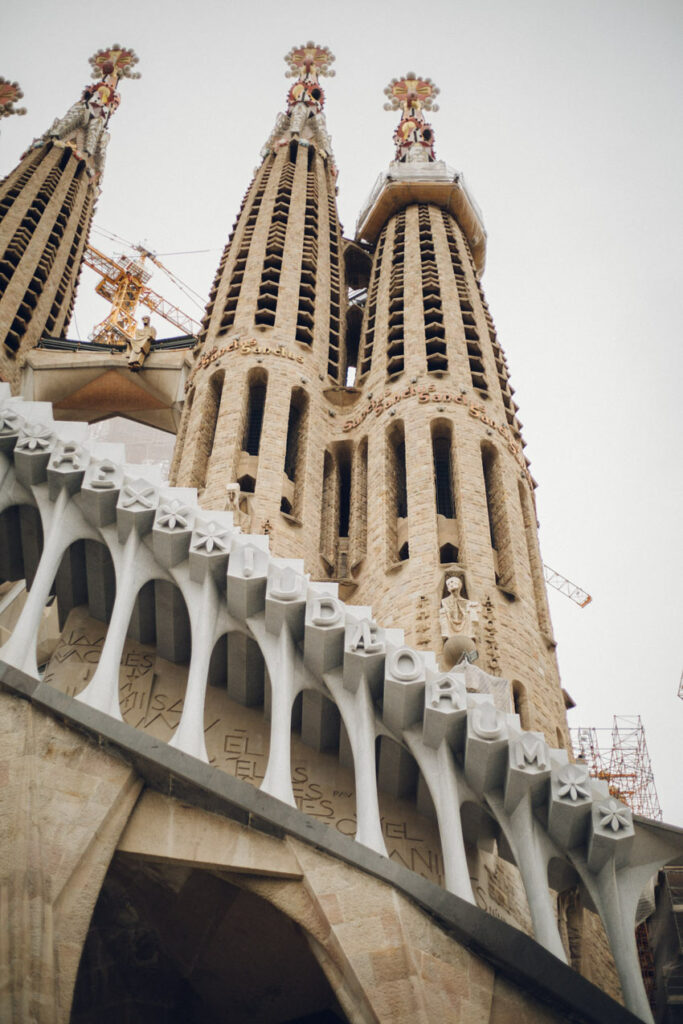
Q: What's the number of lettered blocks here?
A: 11